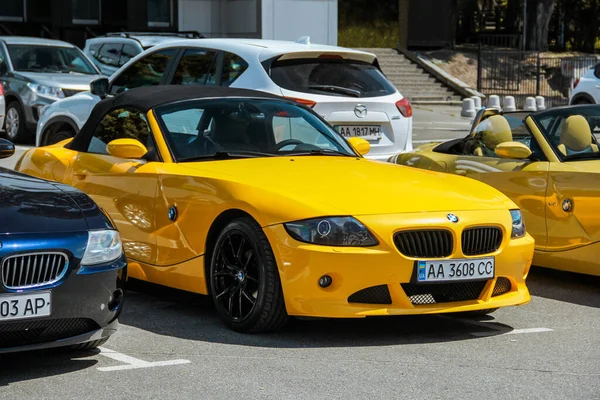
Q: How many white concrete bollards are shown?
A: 6